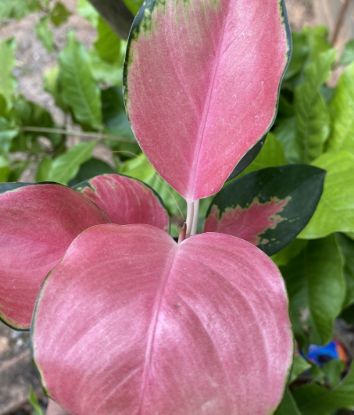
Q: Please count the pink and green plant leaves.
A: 5